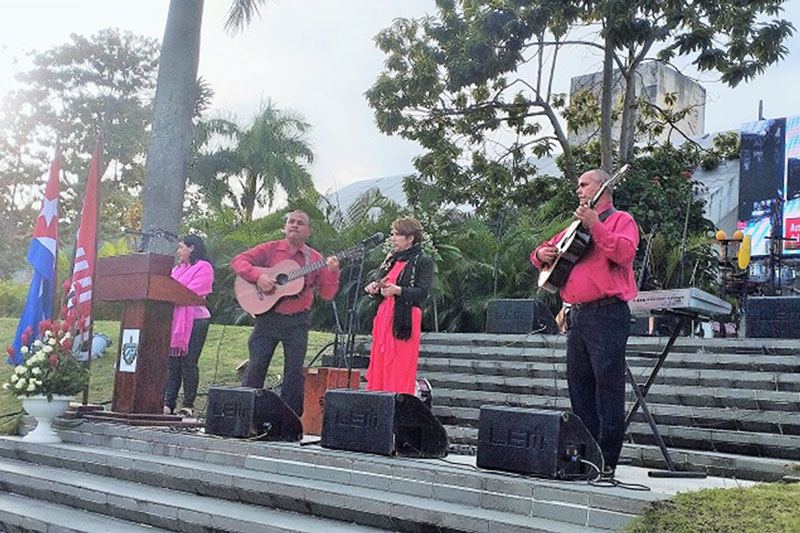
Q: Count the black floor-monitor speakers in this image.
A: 5